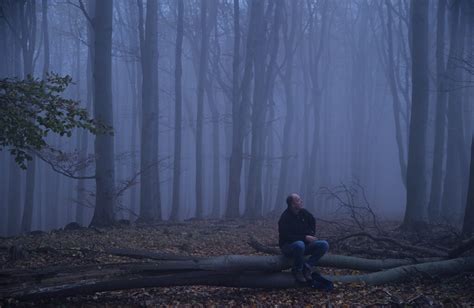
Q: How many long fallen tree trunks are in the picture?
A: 2